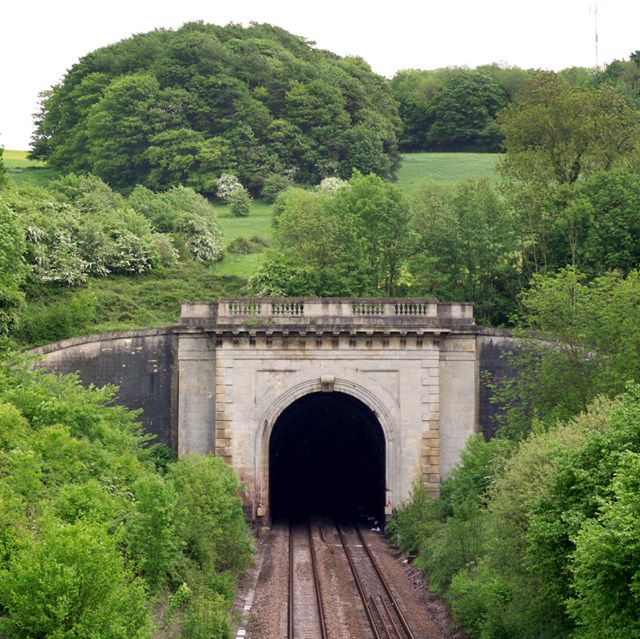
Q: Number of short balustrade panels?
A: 4